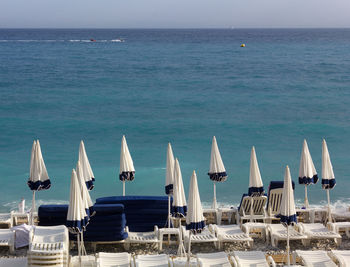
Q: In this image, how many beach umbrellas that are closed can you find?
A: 14